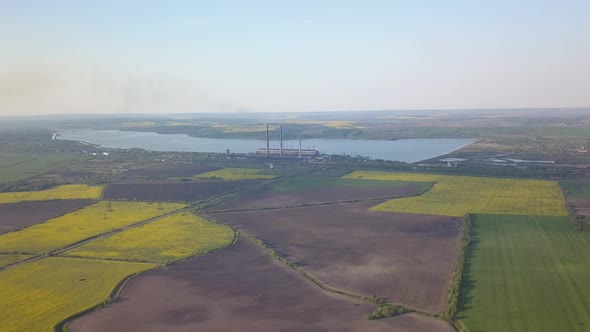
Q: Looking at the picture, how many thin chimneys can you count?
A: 3